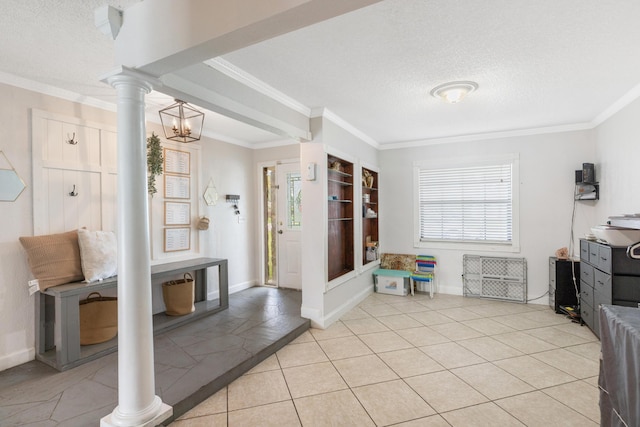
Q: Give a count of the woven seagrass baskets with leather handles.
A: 2